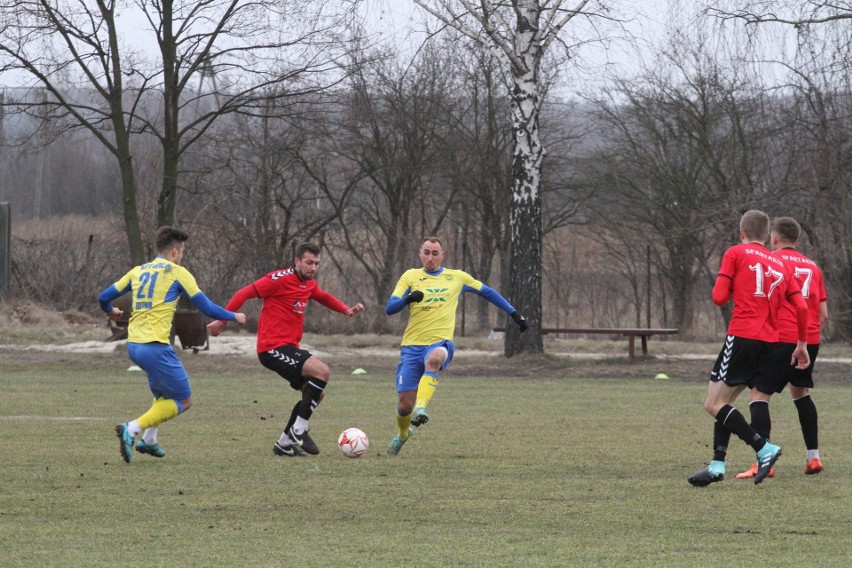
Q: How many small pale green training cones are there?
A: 3